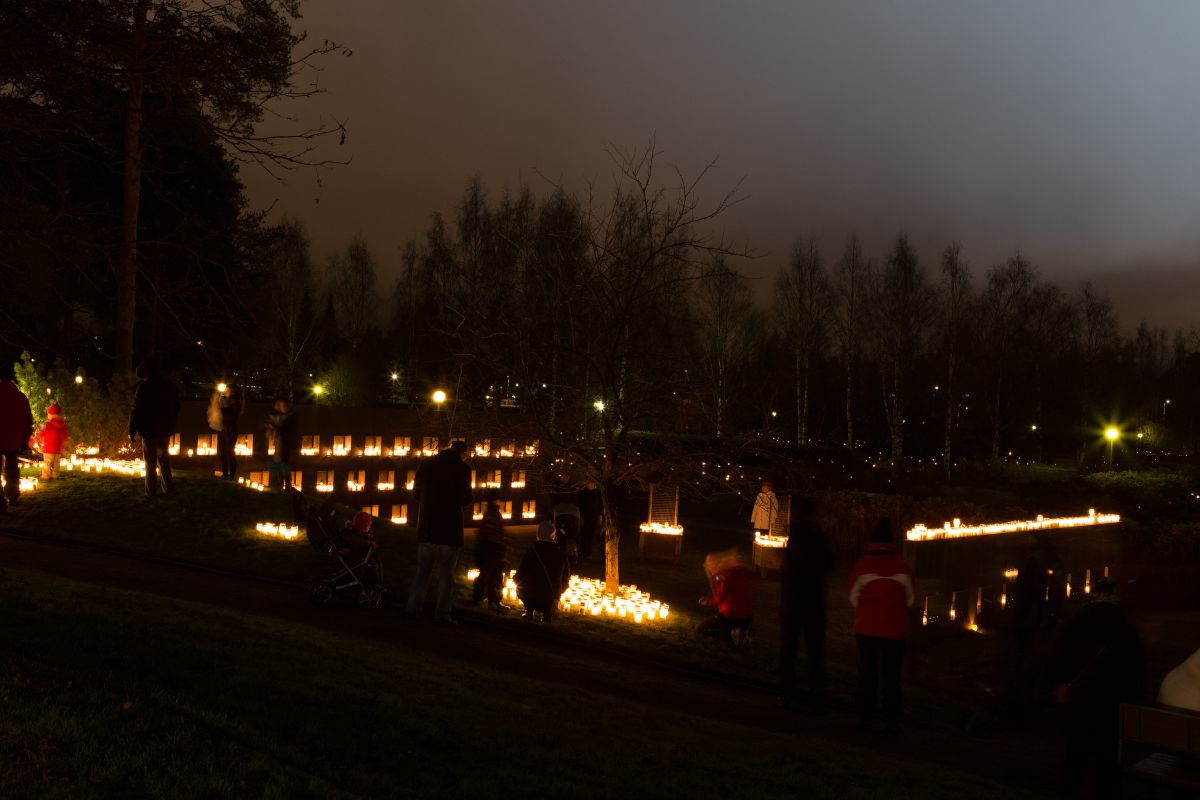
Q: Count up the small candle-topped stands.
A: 2